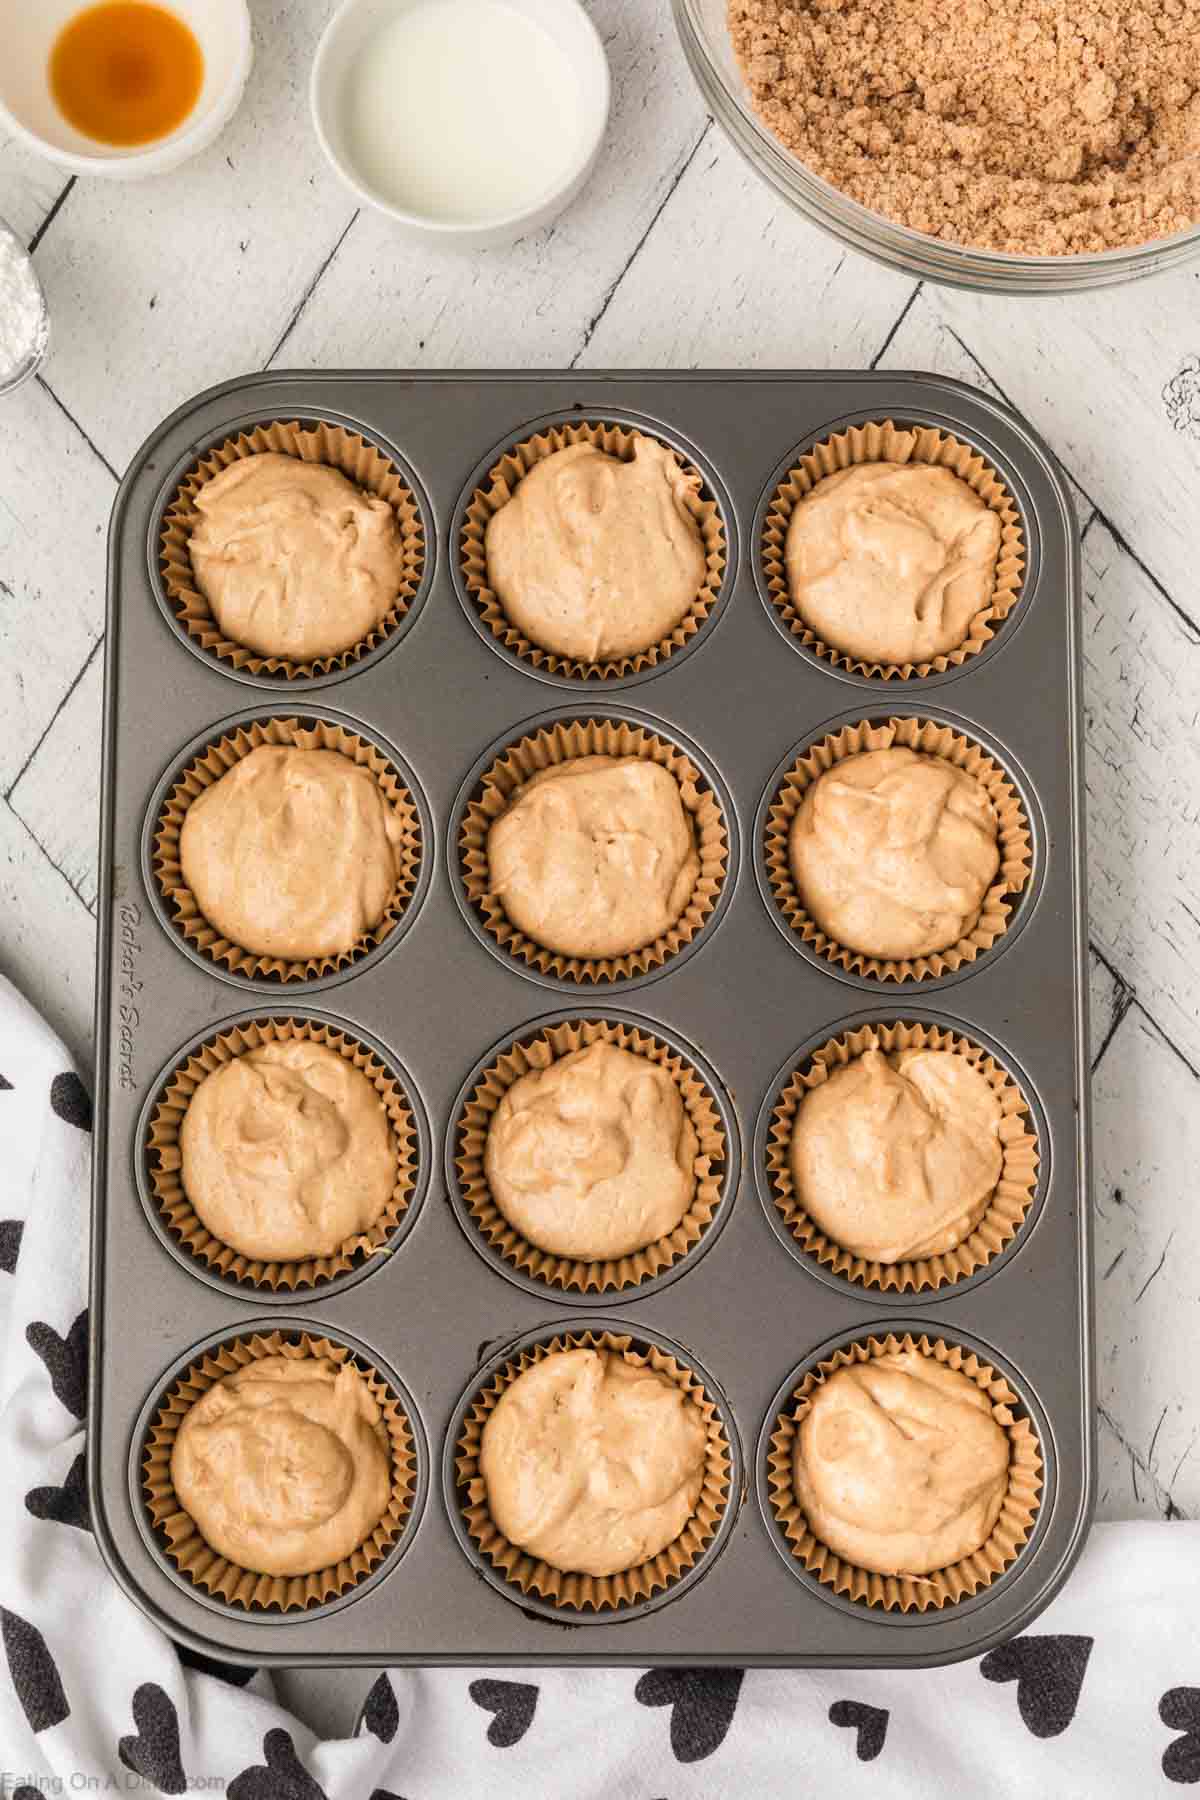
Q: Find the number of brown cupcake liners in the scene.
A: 12